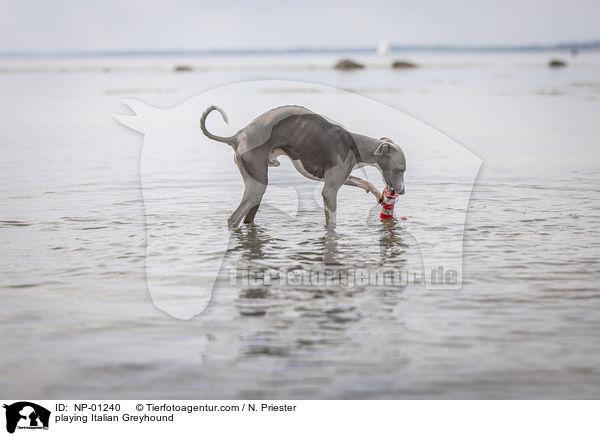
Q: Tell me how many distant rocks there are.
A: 4